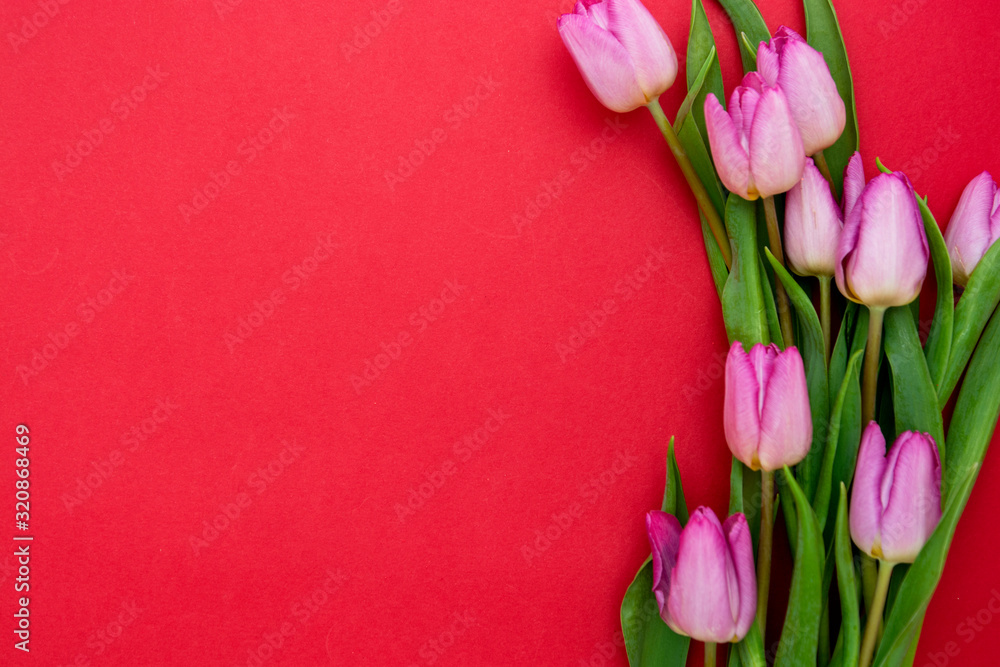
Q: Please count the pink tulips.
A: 9